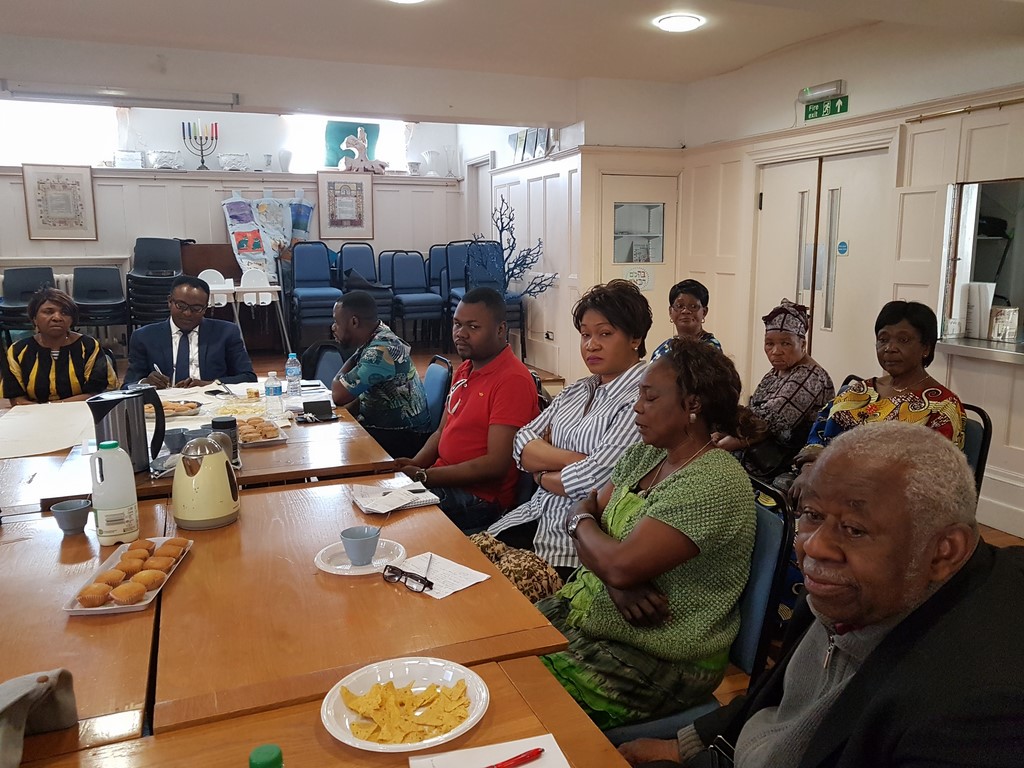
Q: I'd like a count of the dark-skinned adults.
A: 10